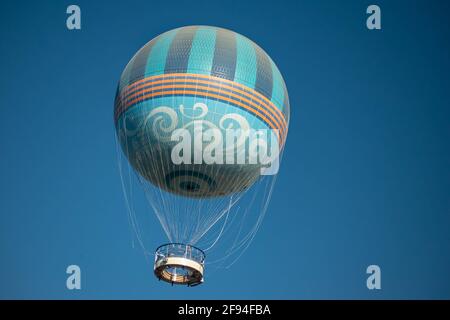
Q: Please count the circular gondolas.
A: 1